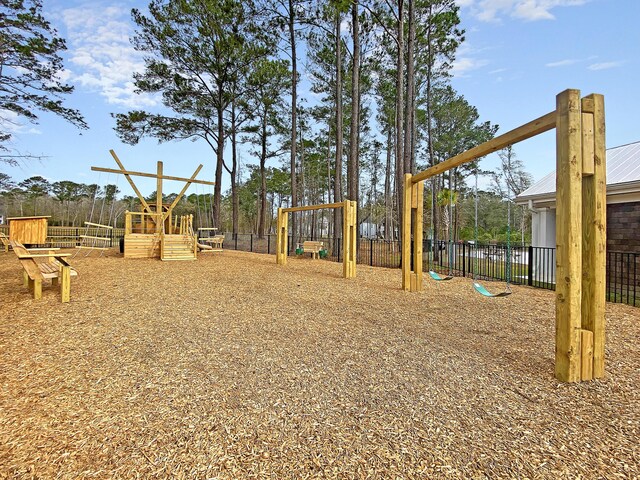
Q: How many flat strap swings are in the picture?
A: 2